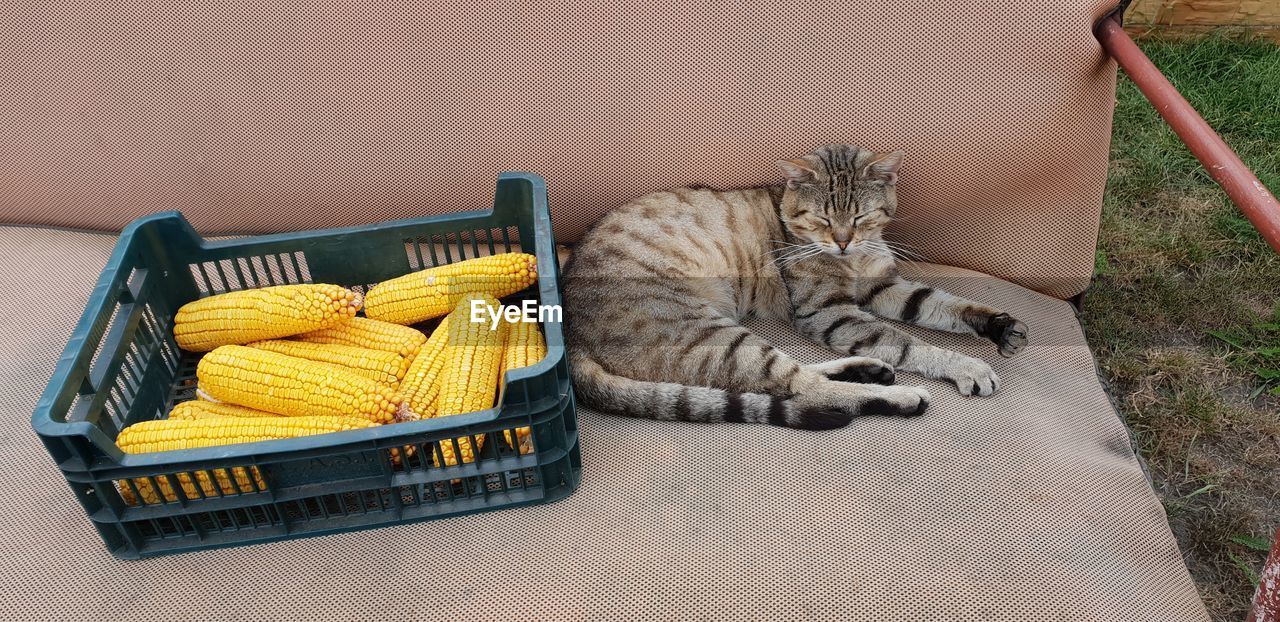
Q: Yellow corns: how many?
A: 10